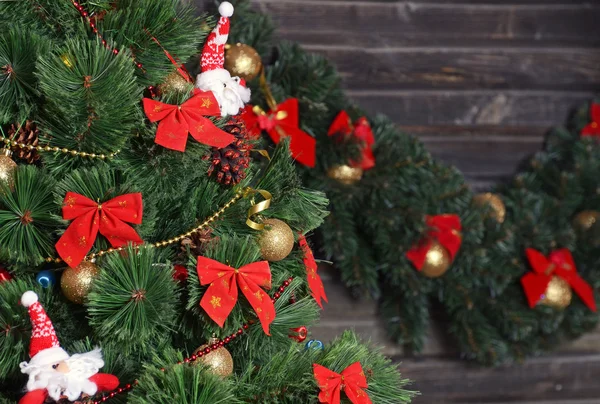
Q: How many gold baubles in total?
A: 11